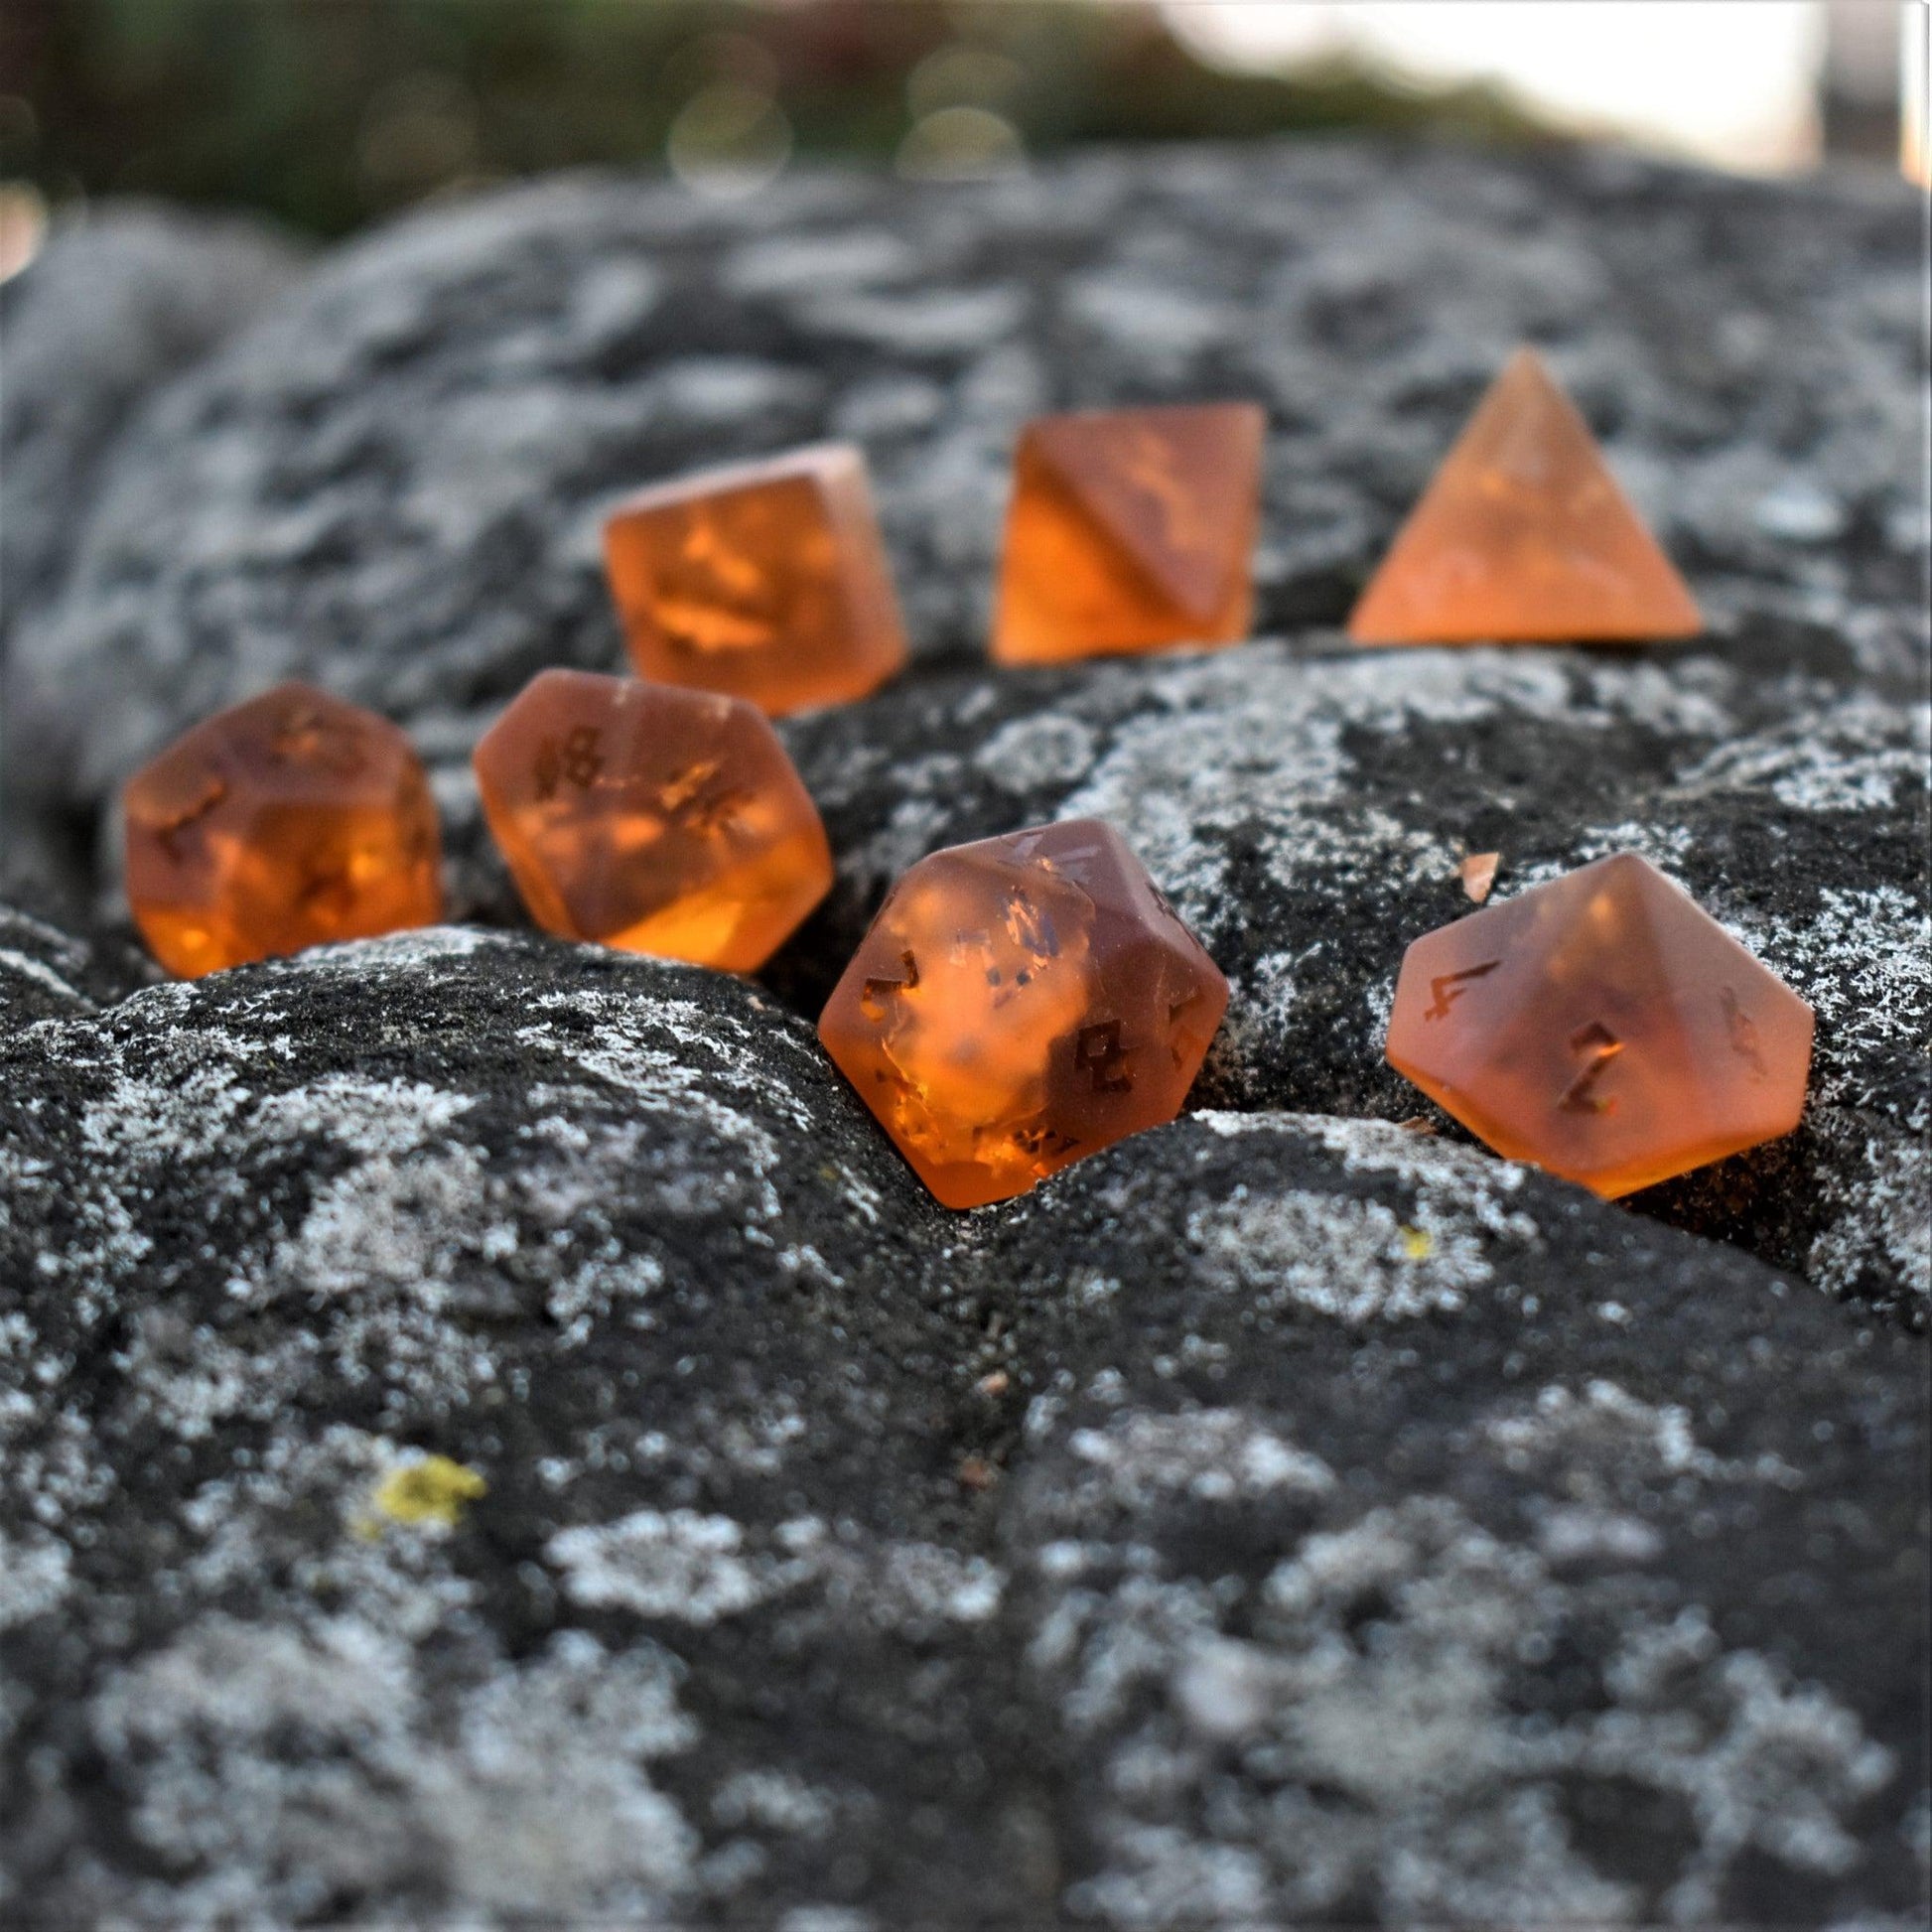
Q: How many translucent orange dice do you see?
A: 7